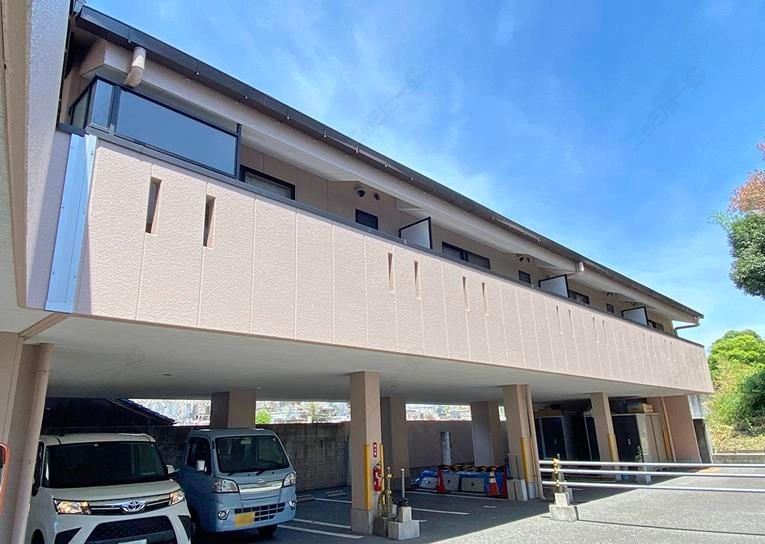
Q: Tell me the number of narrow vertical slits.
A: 14